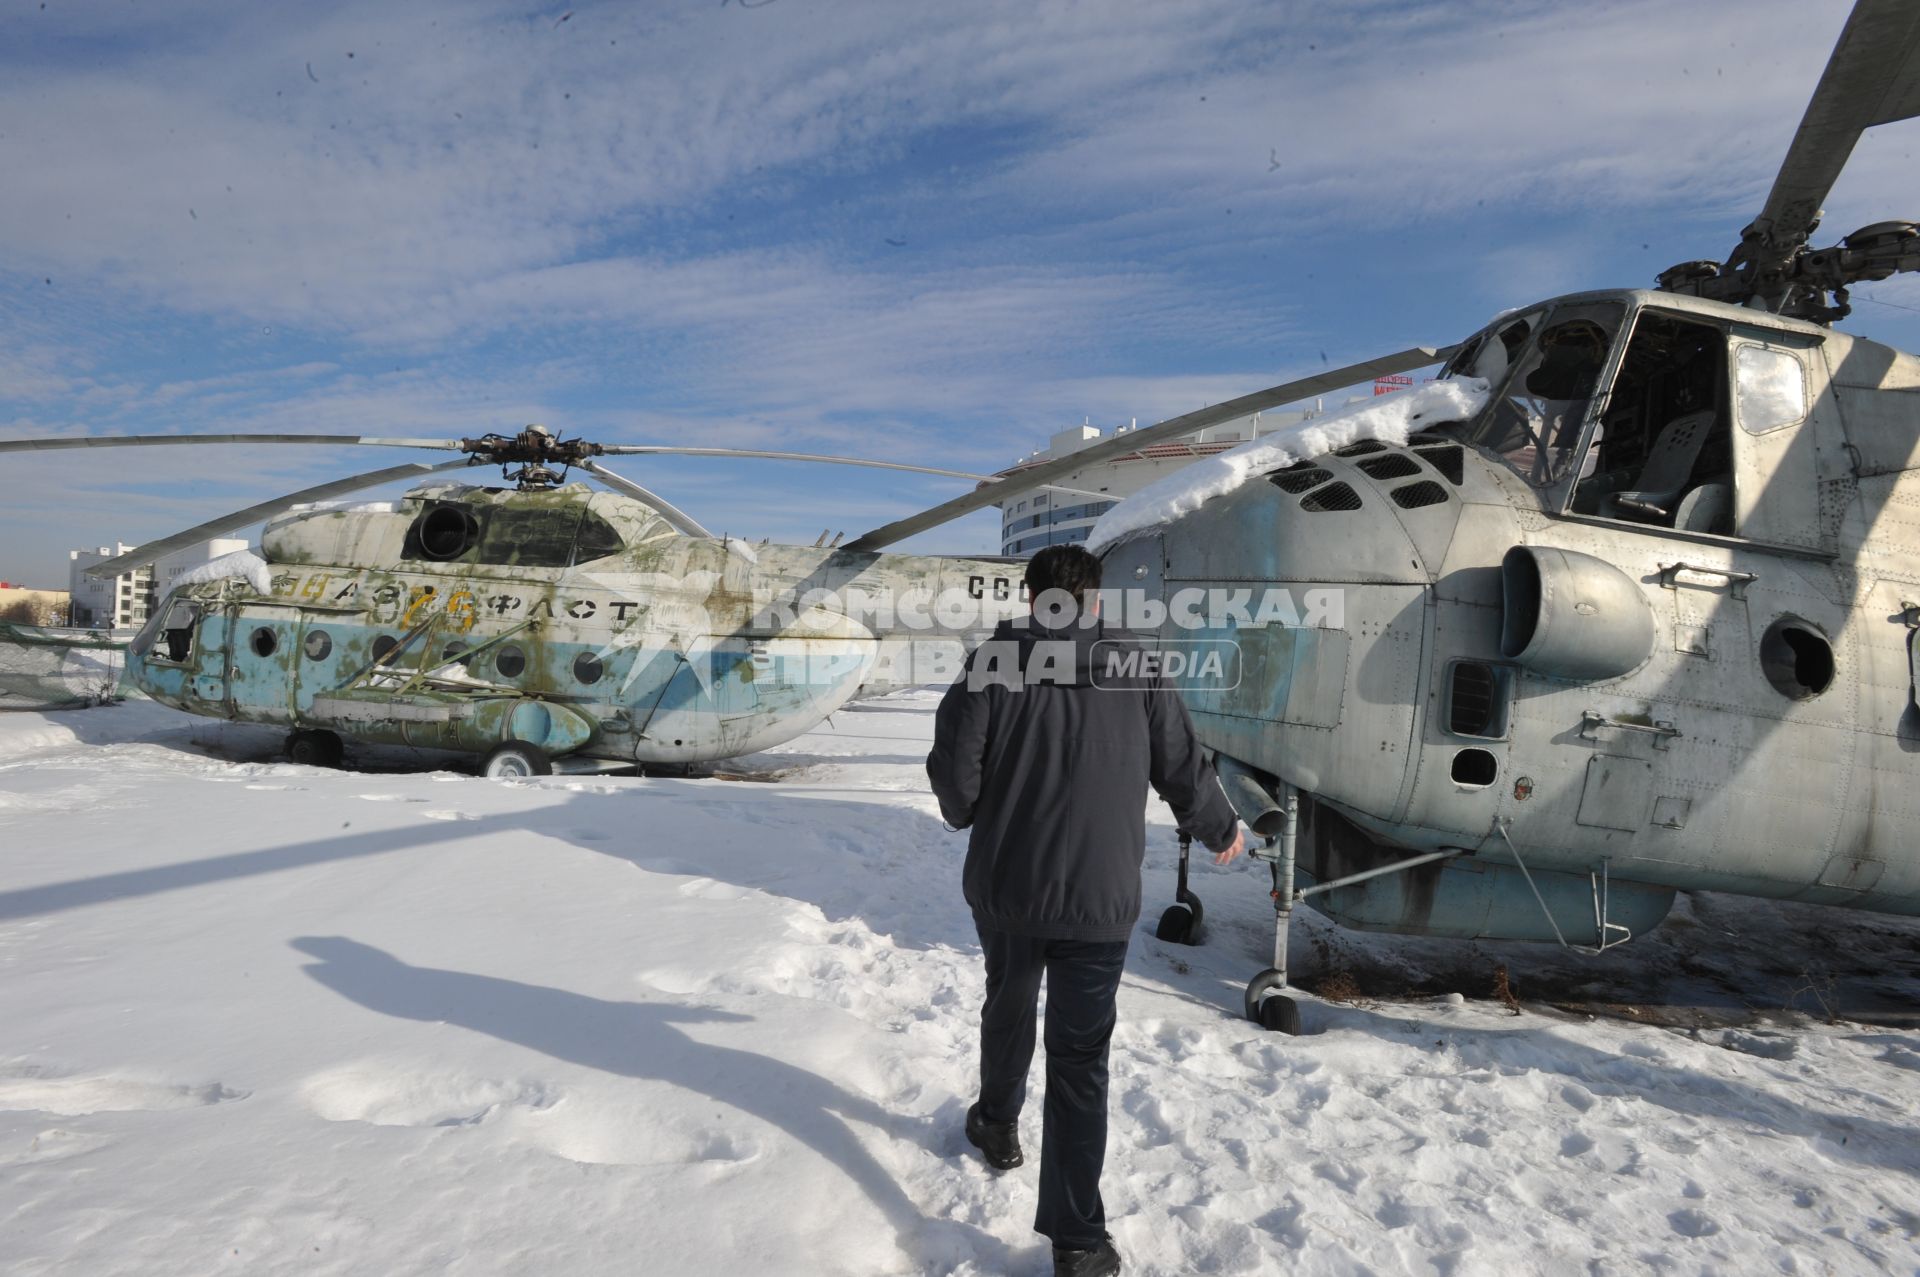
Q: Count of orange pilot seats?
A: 0